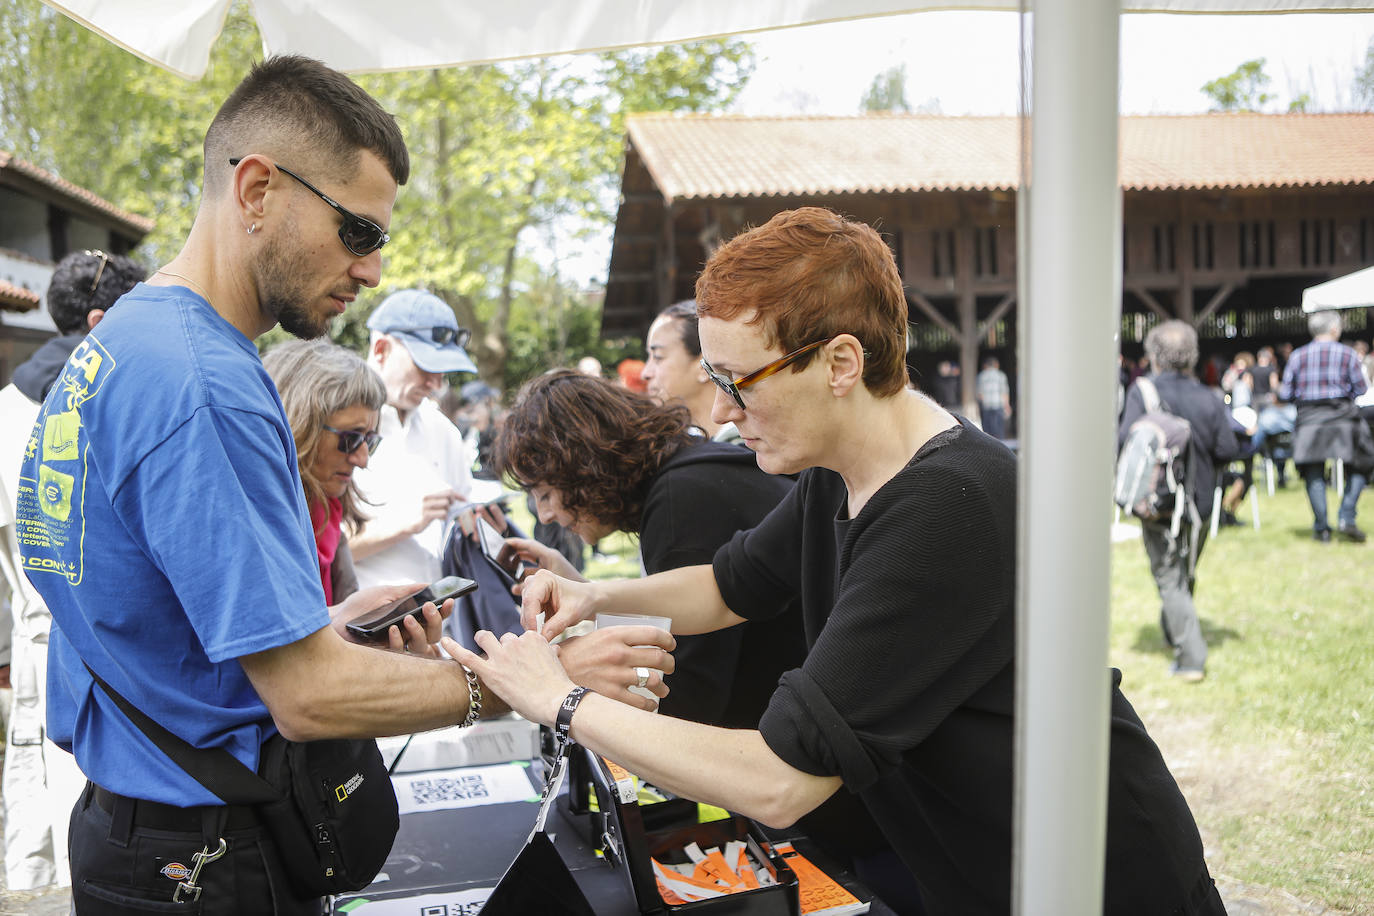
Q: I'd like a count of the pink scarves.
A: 1